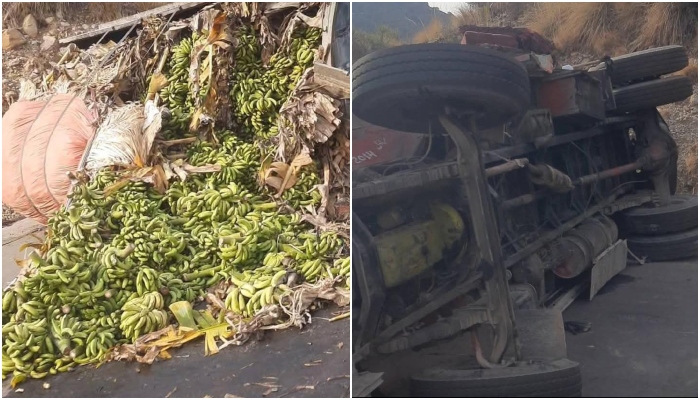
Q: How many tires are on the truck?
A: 6